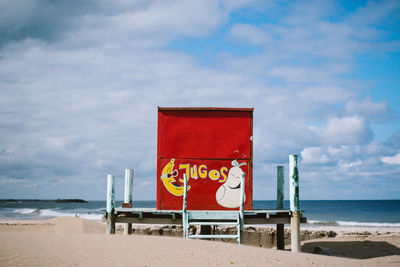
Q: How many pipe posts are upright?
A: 4